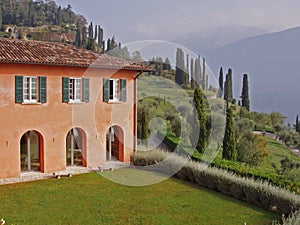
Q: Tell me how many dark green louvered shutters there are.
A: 6